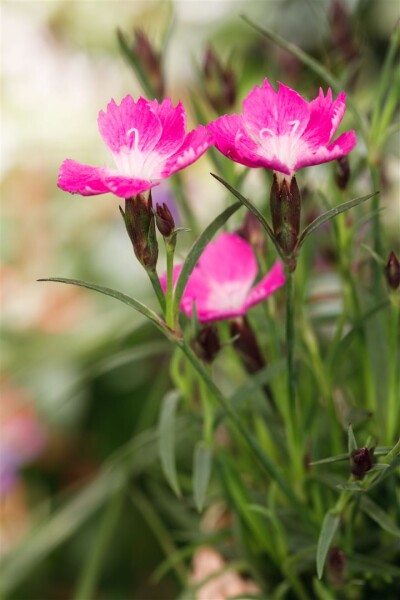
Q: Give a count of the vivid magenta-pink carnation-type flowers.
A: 3